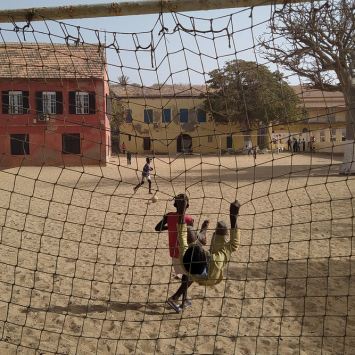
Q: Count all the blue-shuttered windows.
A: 5